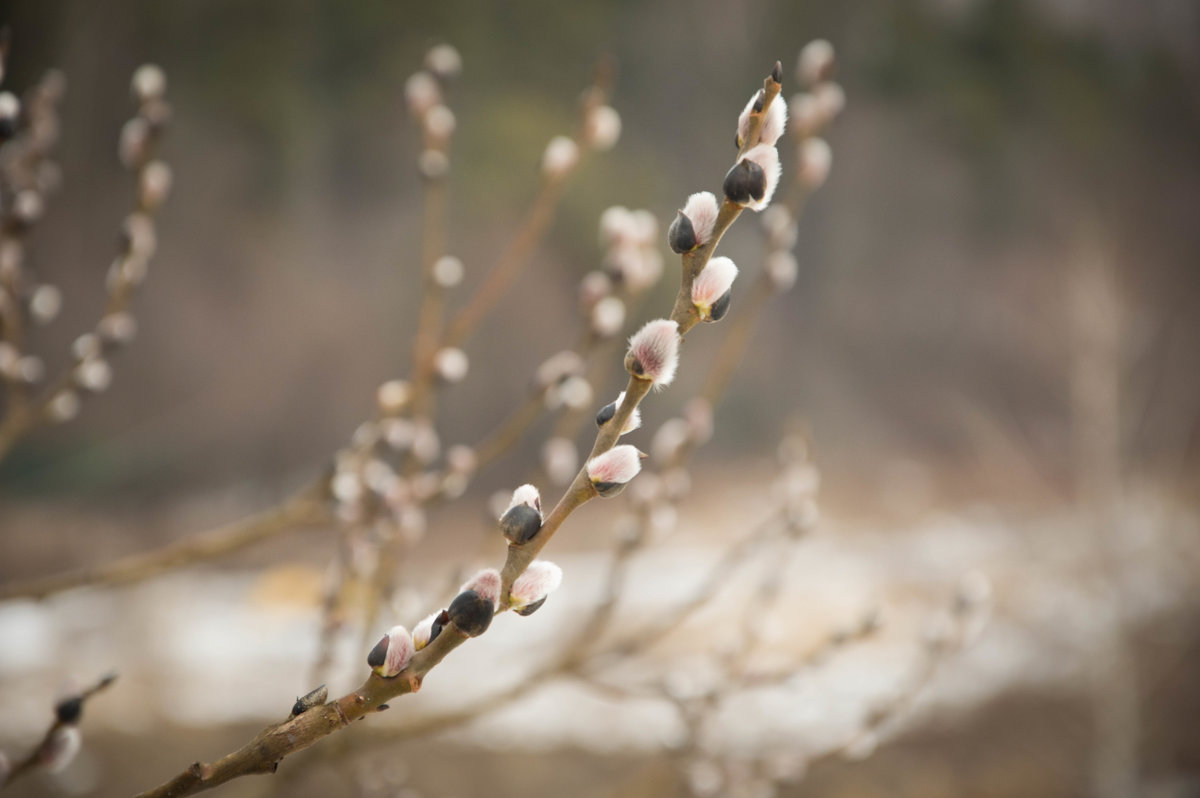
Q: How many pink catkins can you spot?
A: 12